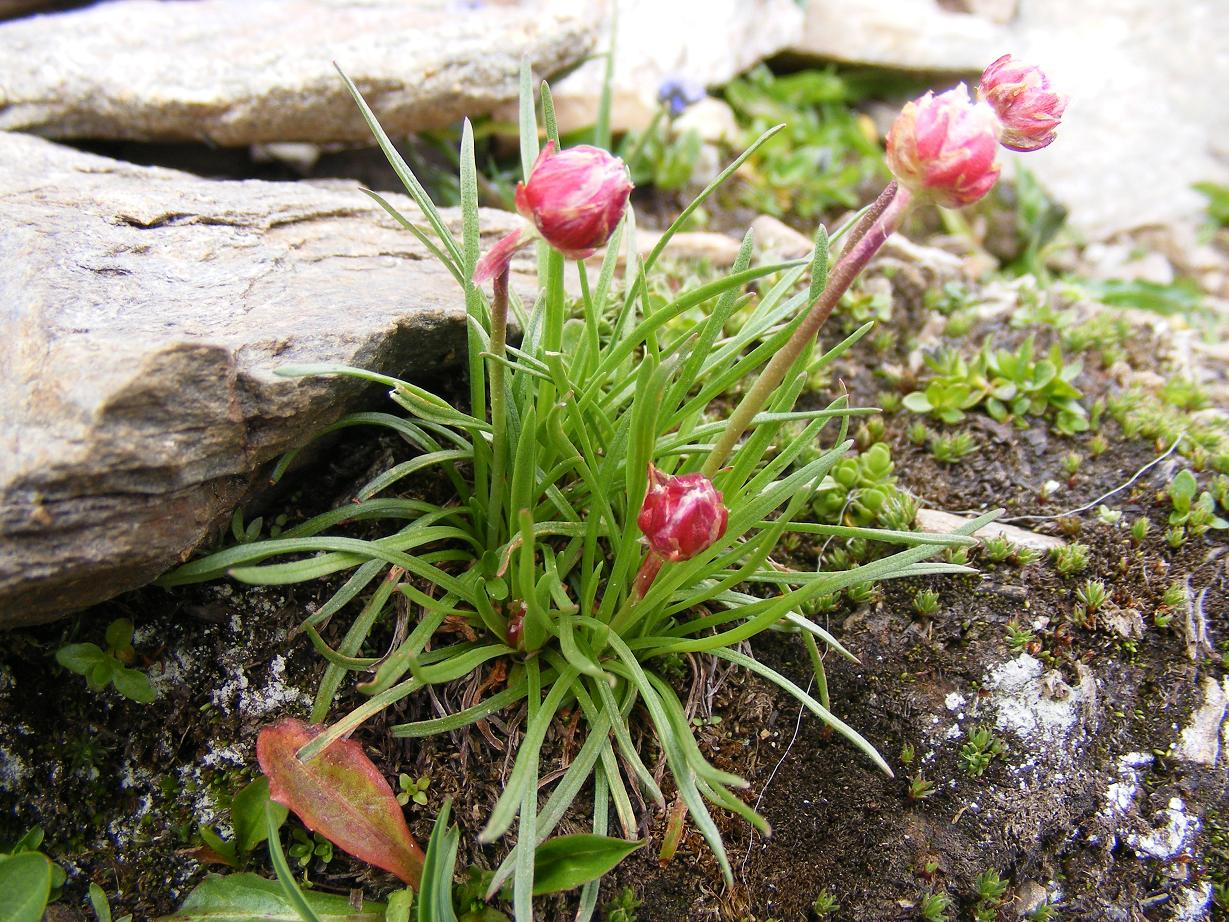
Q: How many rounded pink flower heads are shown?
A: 4